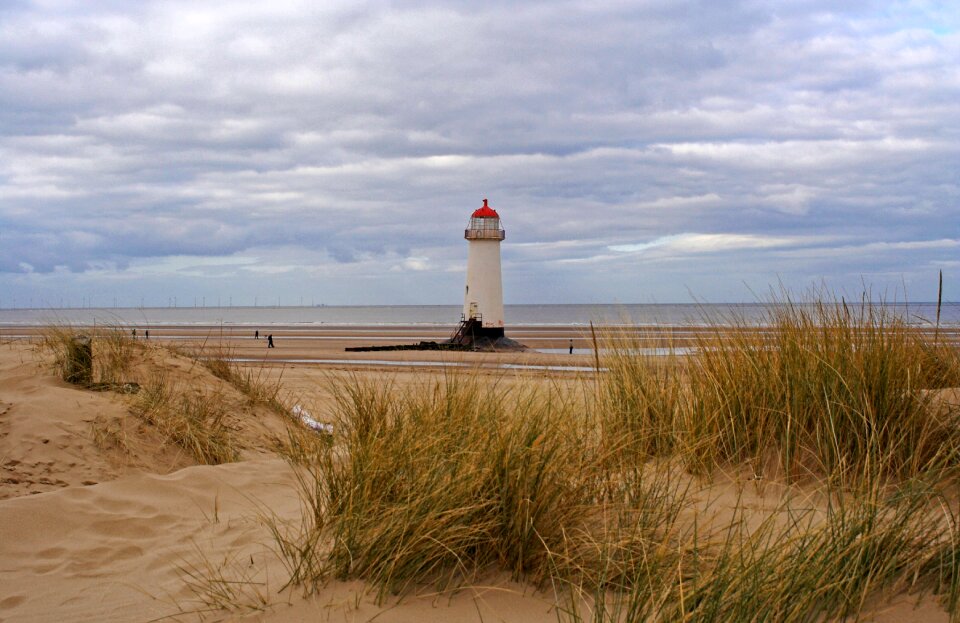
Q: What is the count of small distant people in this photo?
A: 5